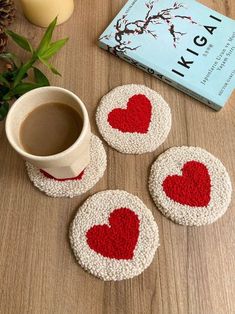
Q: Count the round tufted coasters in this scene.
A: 4